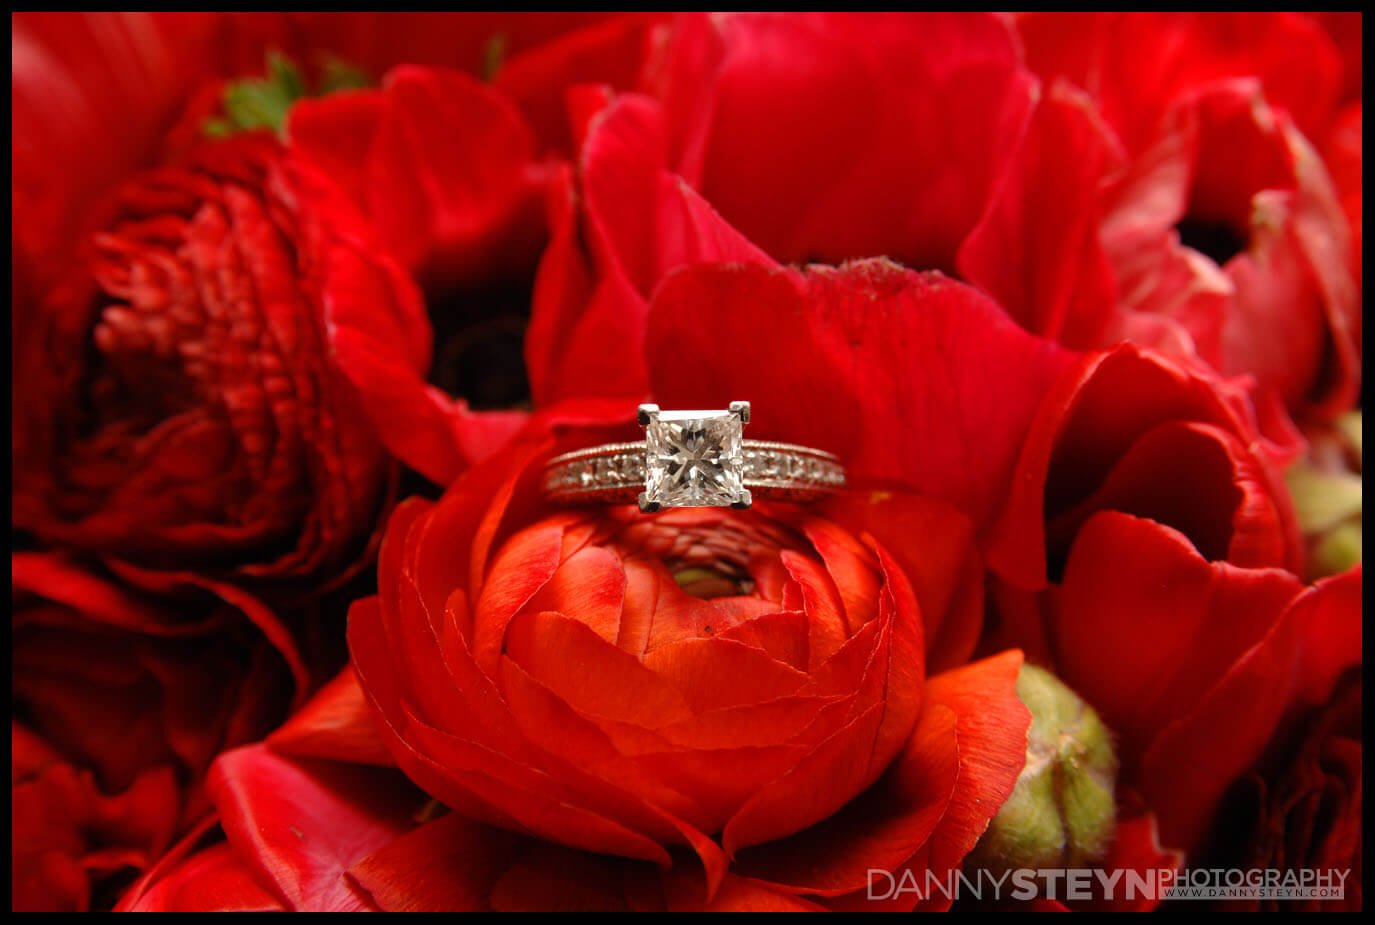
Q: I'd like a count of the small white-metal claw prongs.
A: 4